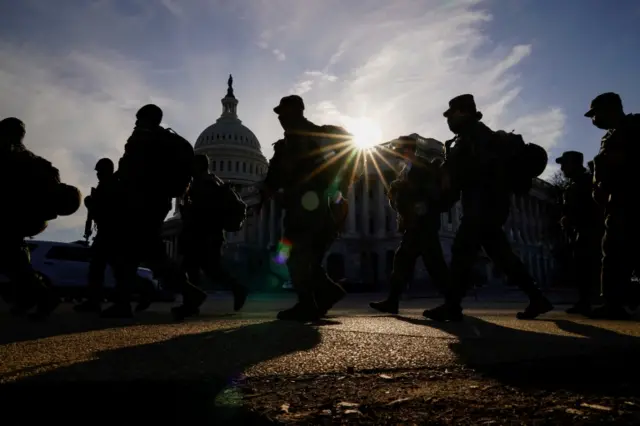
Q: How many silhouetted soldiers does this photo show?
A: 9